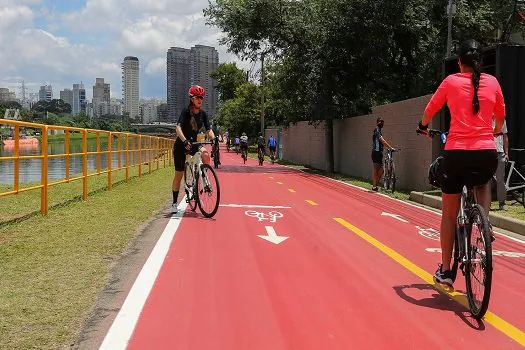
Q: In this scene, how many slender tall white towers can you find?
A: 1